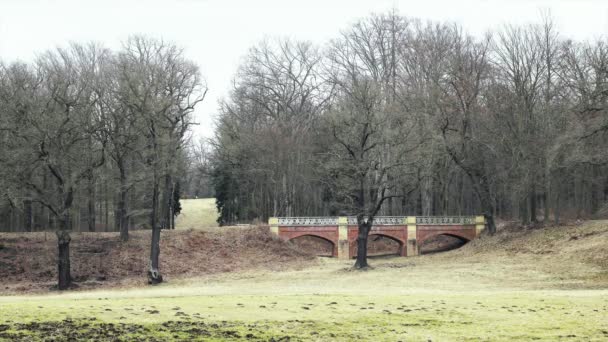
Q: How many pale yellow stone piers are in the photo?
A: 4